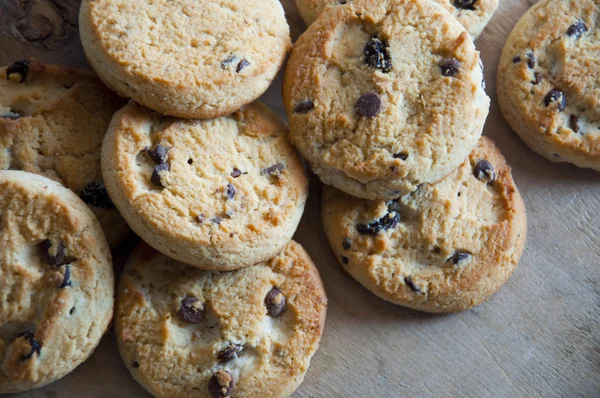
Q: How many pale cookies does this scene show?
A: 9